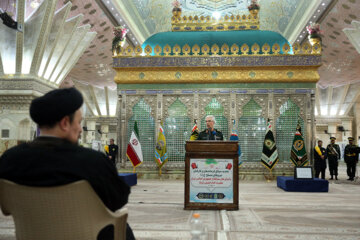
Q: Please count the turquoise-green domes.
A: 1